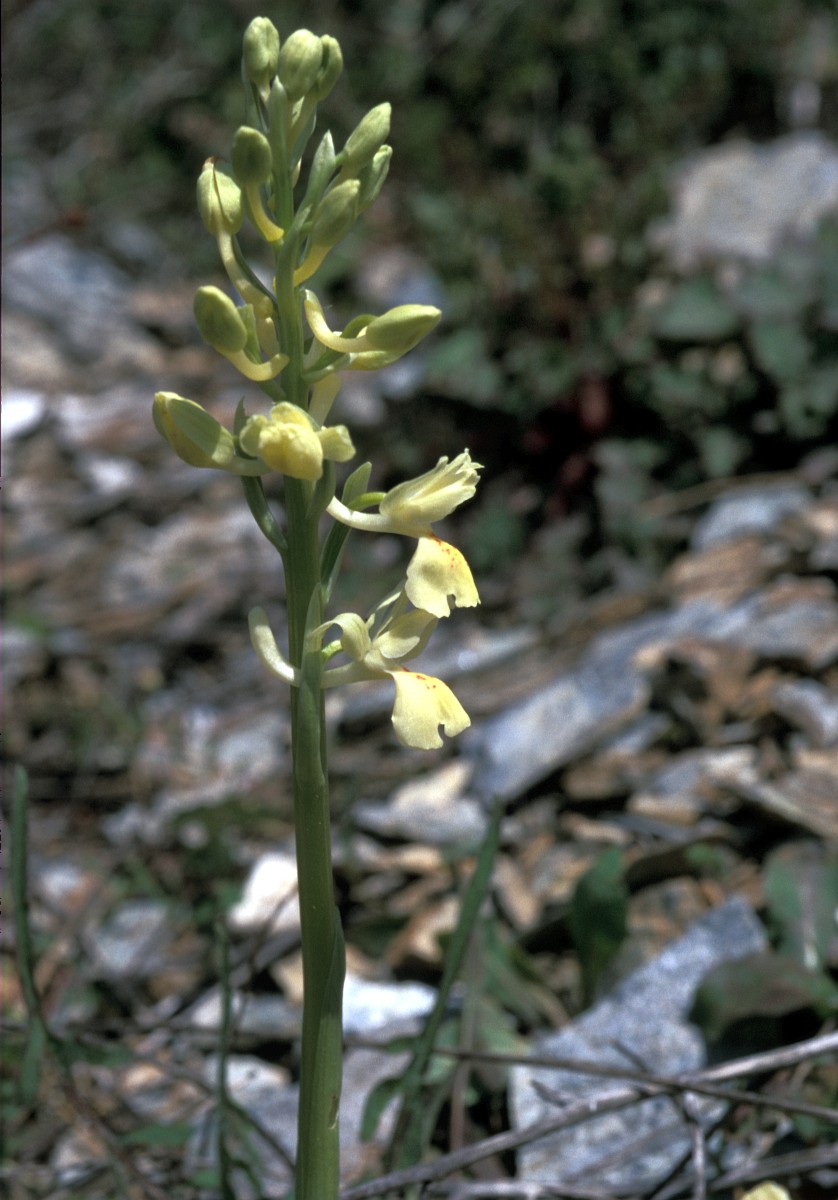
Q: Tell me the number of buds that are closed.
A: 11